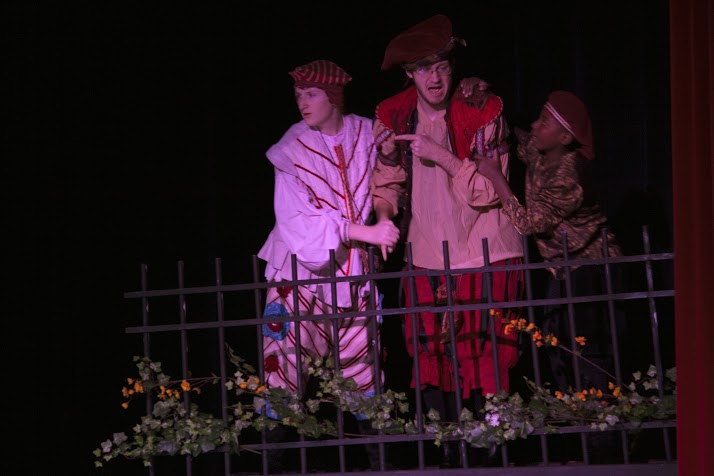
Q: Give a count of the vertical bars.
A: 14